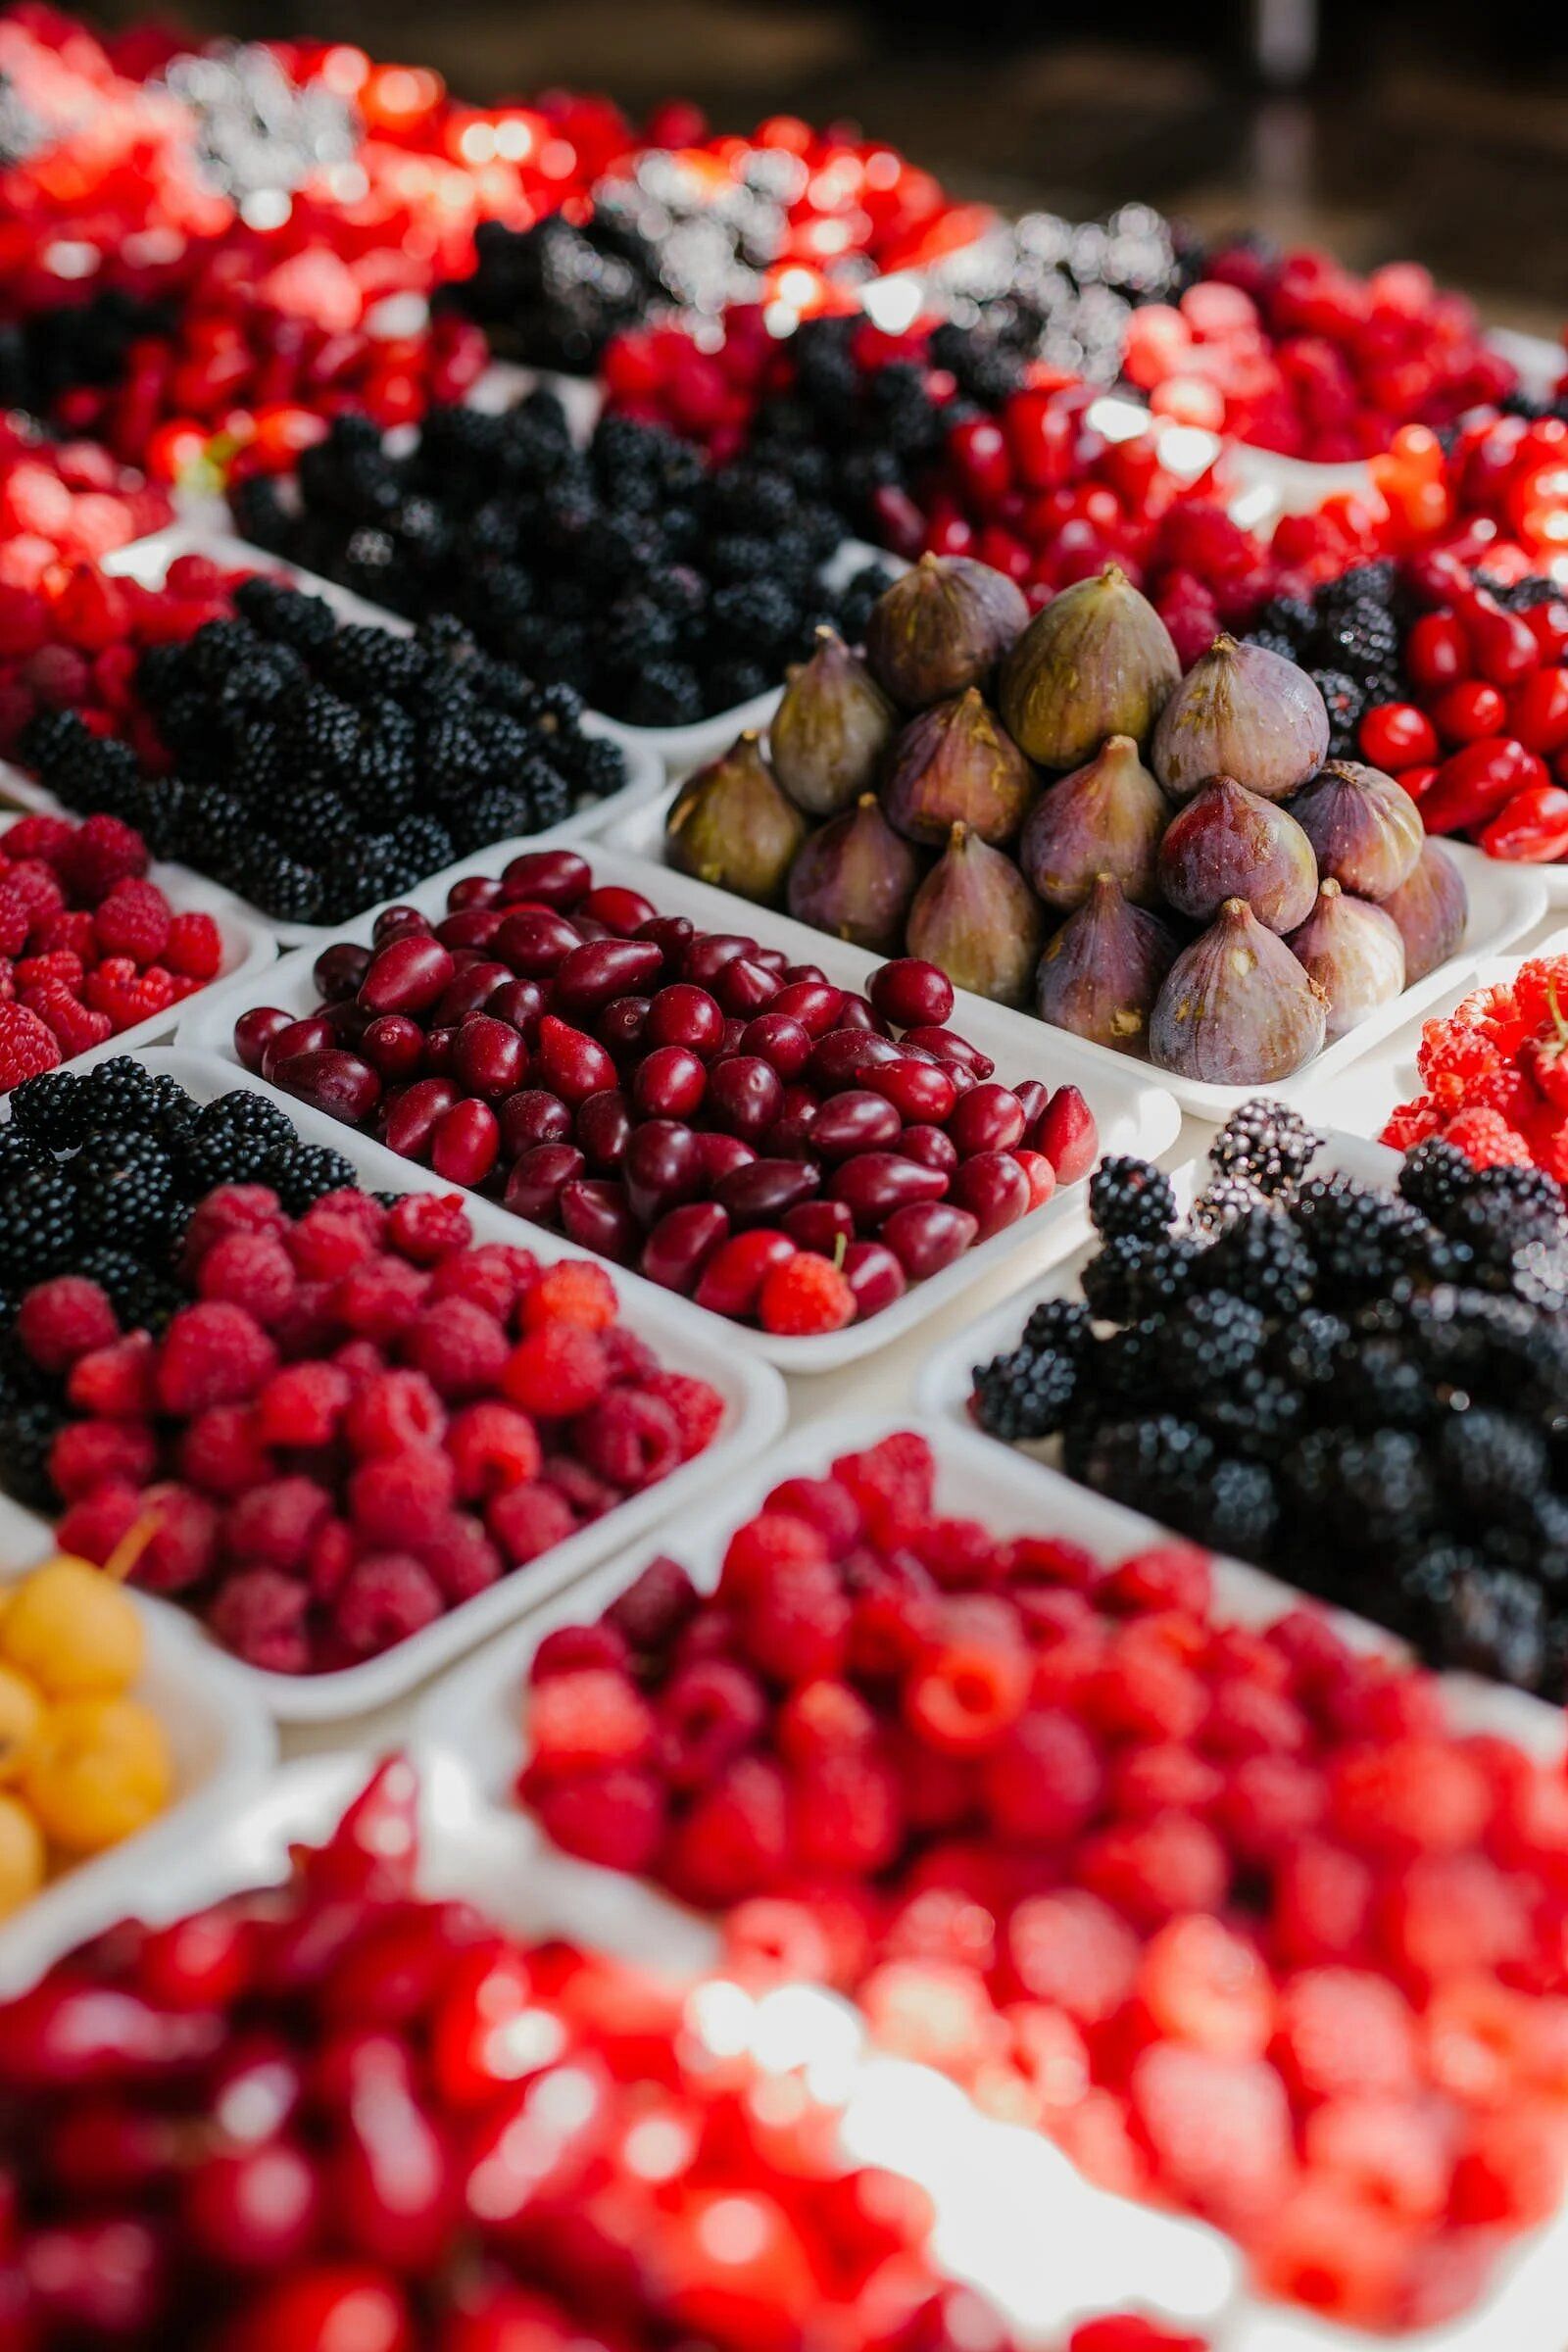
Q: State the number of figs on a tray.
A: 15